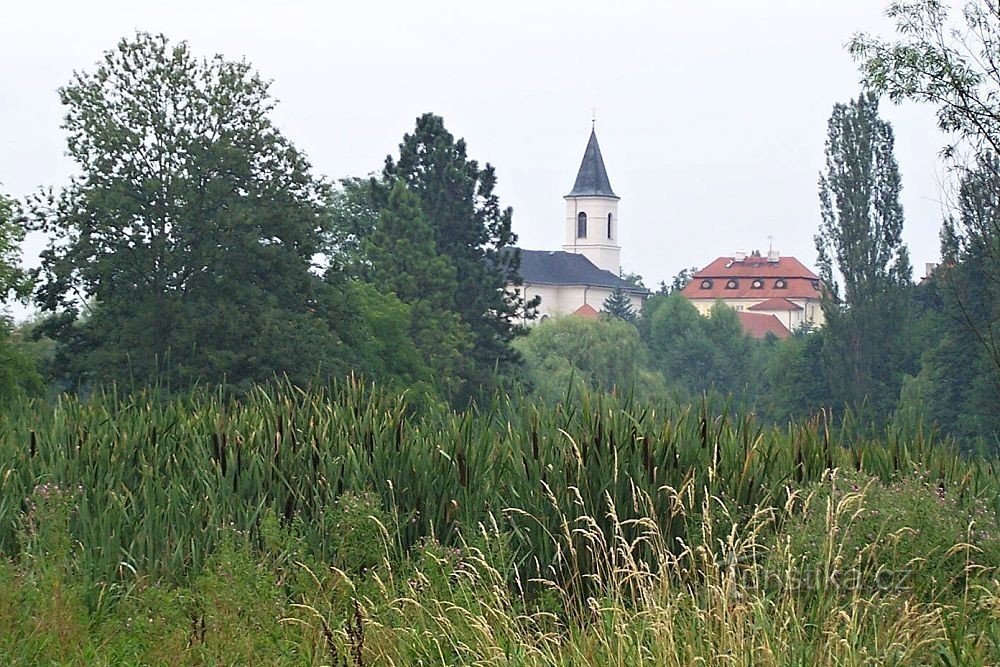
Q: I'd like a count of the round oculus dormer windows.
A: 4